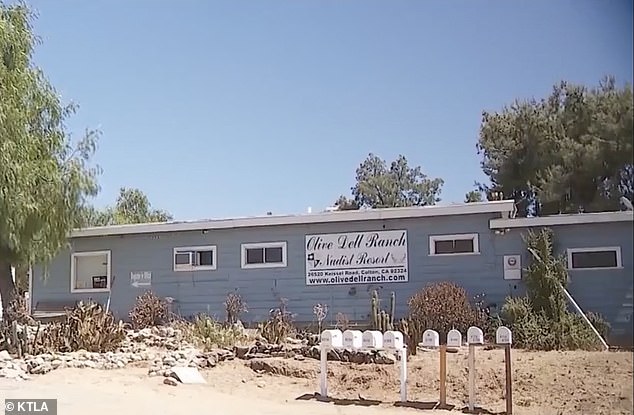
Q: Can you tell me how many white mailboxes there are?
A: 8